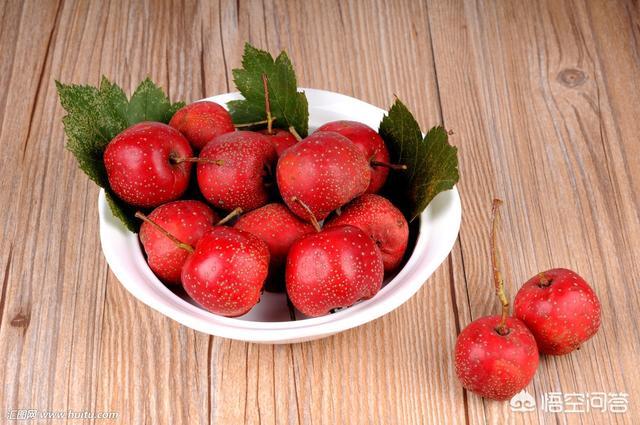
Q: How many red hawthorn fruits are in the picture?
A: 13